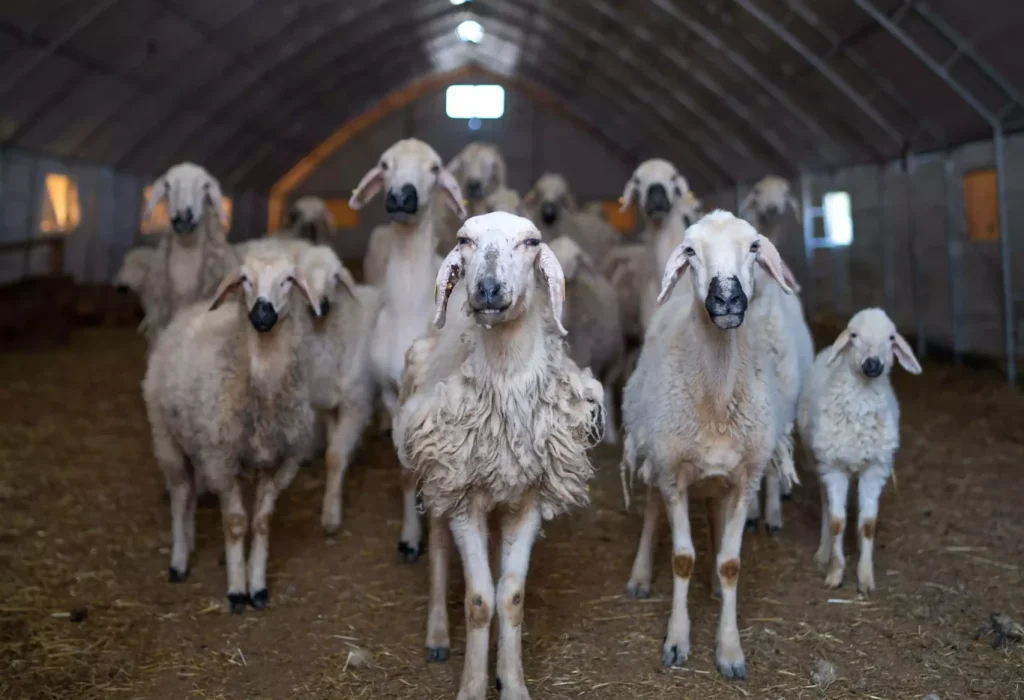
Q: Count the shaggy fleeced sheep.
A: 1